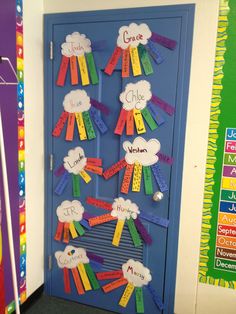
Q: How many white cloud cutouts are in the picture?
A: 10